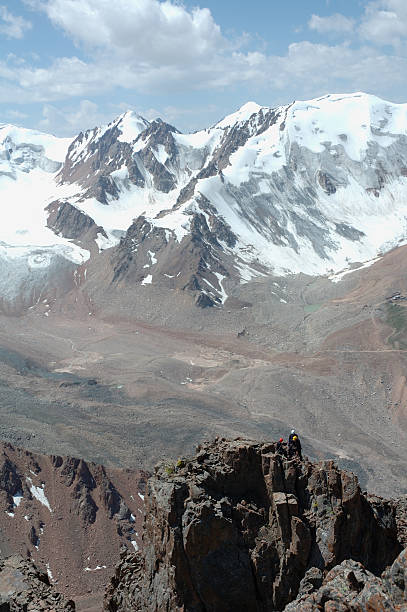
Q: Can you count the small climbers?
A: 3